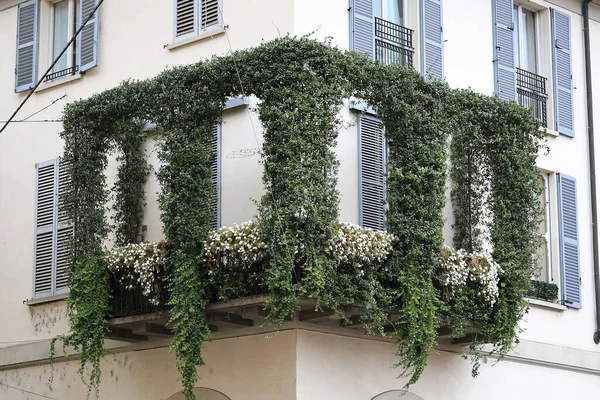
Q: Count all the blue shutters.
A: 13